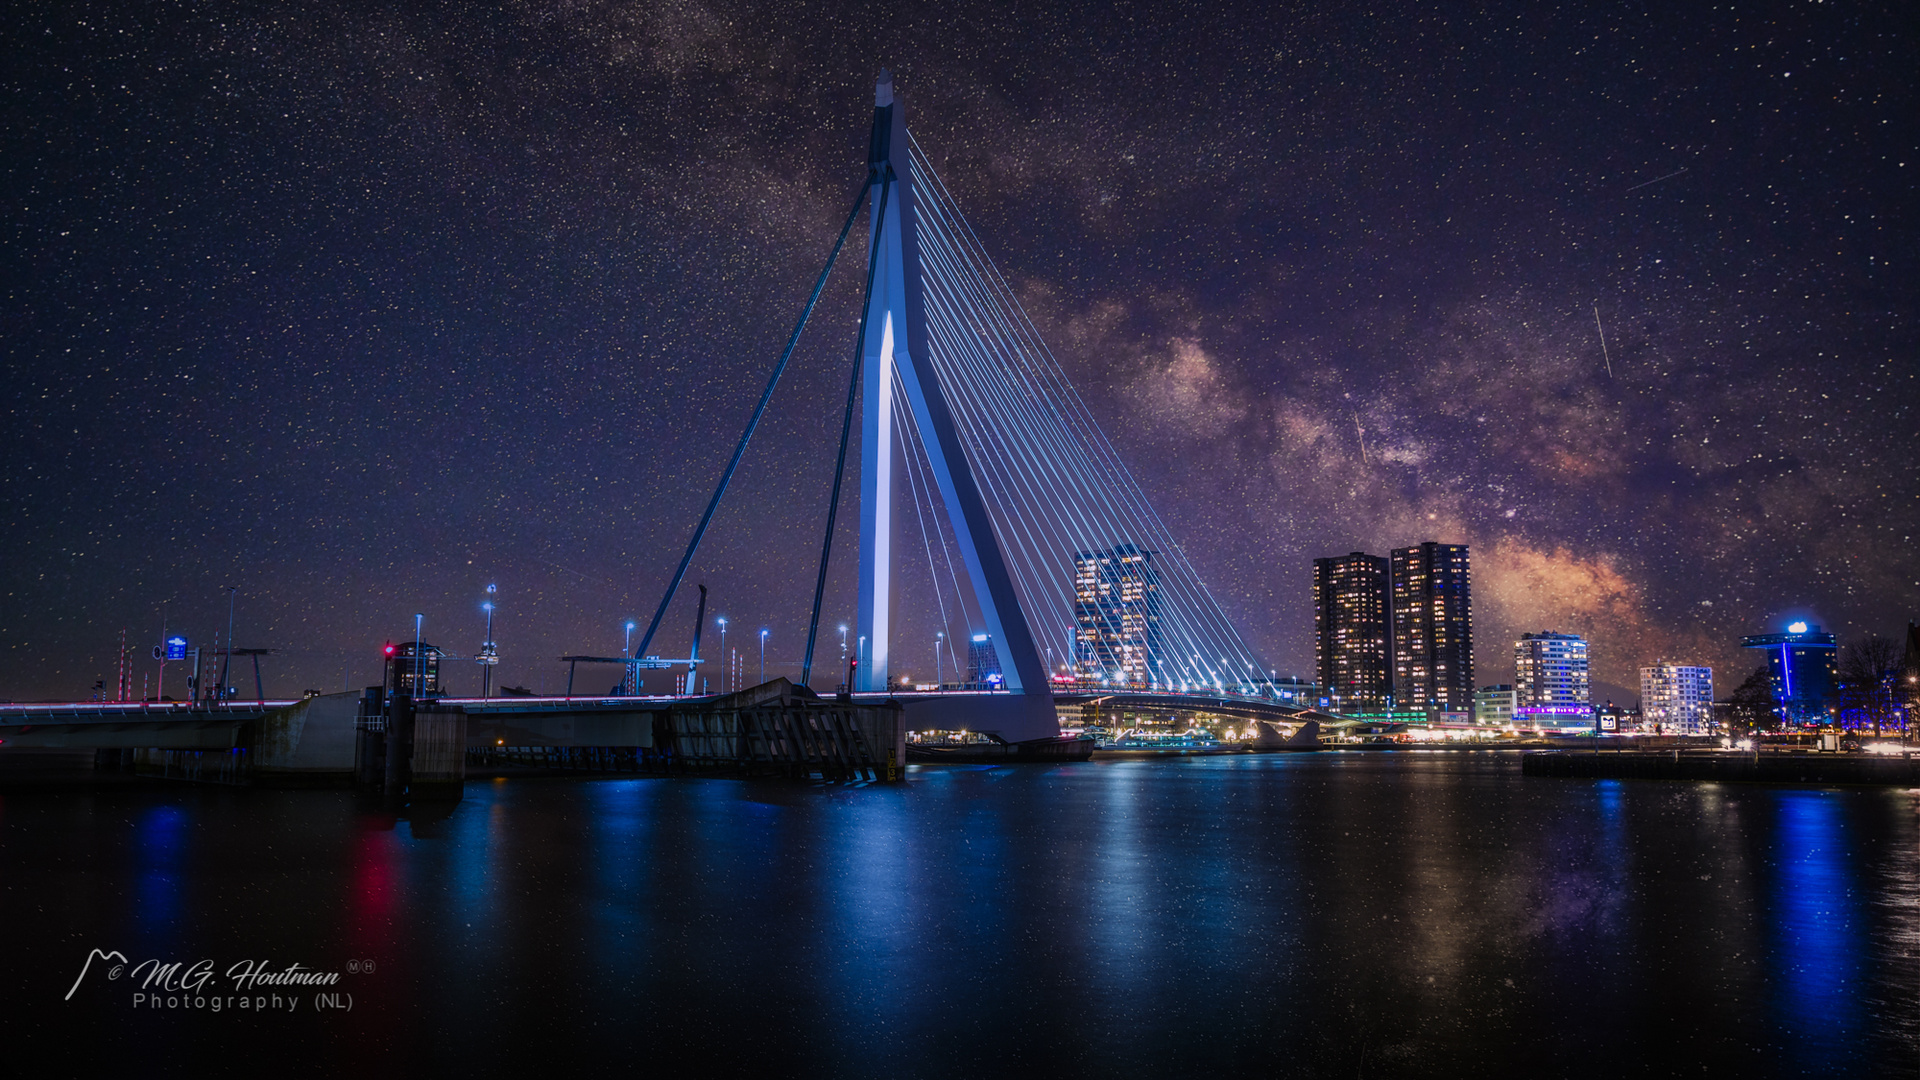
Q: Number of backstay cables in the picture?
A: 2